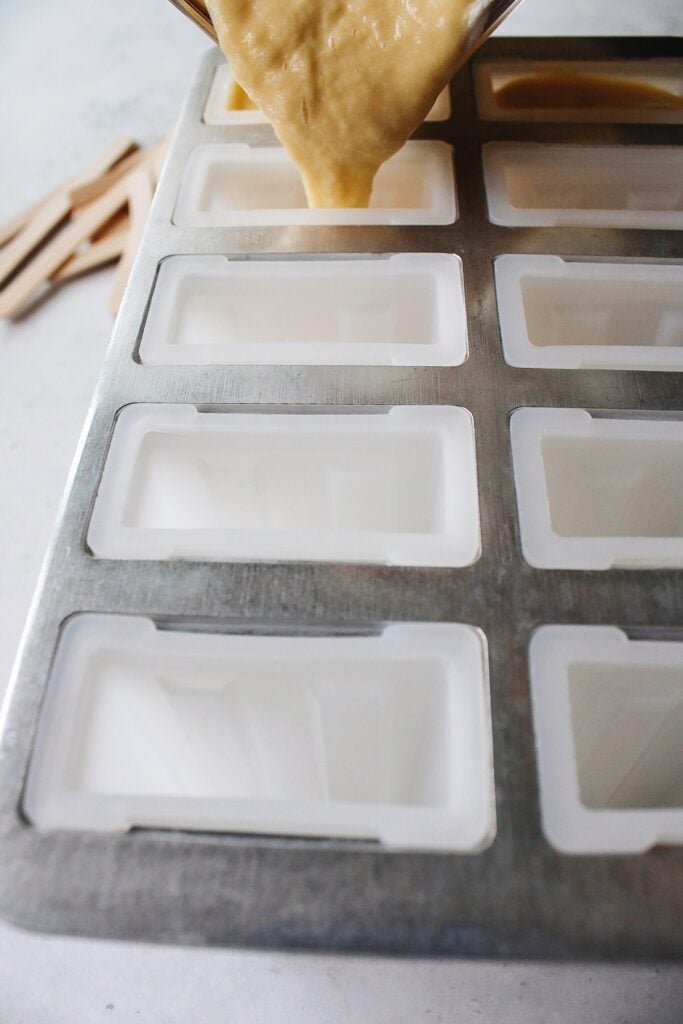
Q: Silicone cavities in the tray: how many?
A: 10